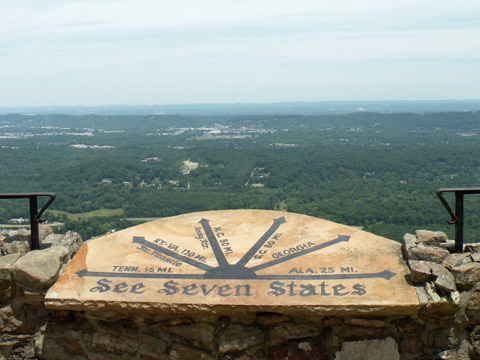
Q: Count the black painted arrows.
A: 6